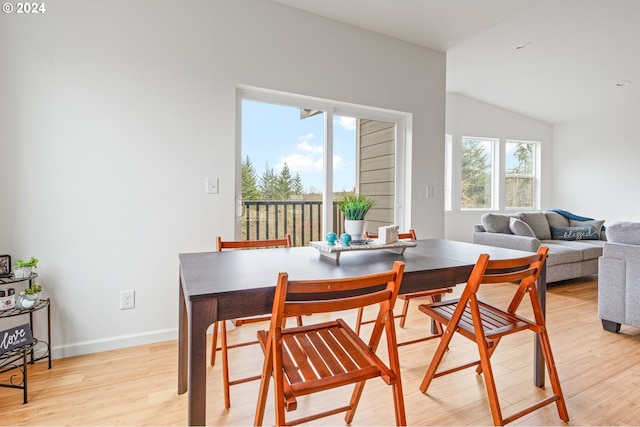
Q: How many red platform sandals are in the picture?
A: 0